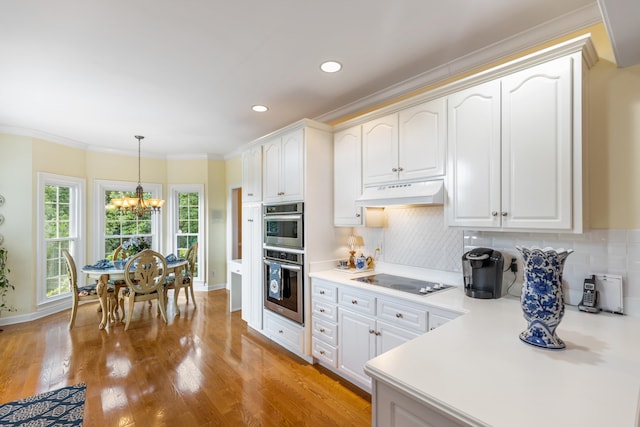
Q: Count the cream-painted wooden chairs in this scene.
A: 4